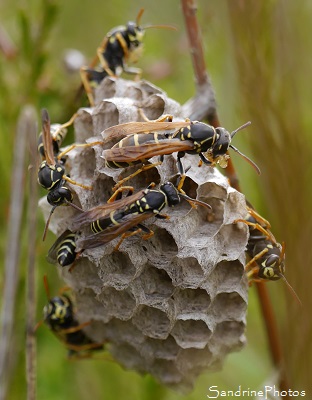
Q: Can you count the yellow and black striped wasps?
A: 7